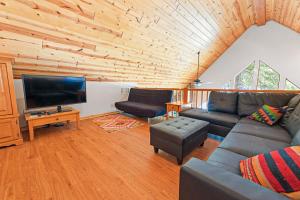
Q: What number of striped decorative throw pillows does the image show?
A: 2